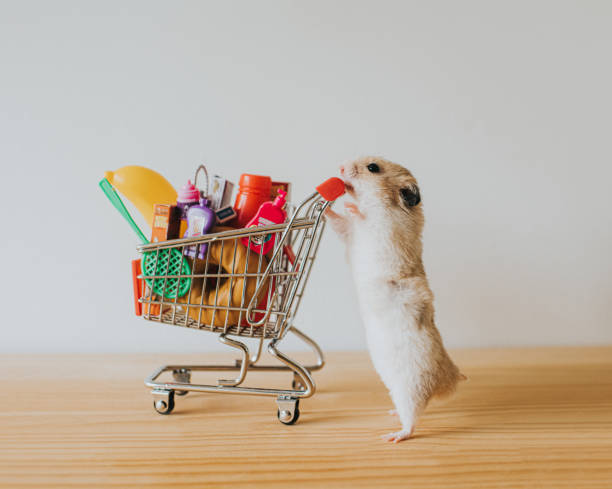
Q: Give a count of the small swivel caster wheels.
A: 4